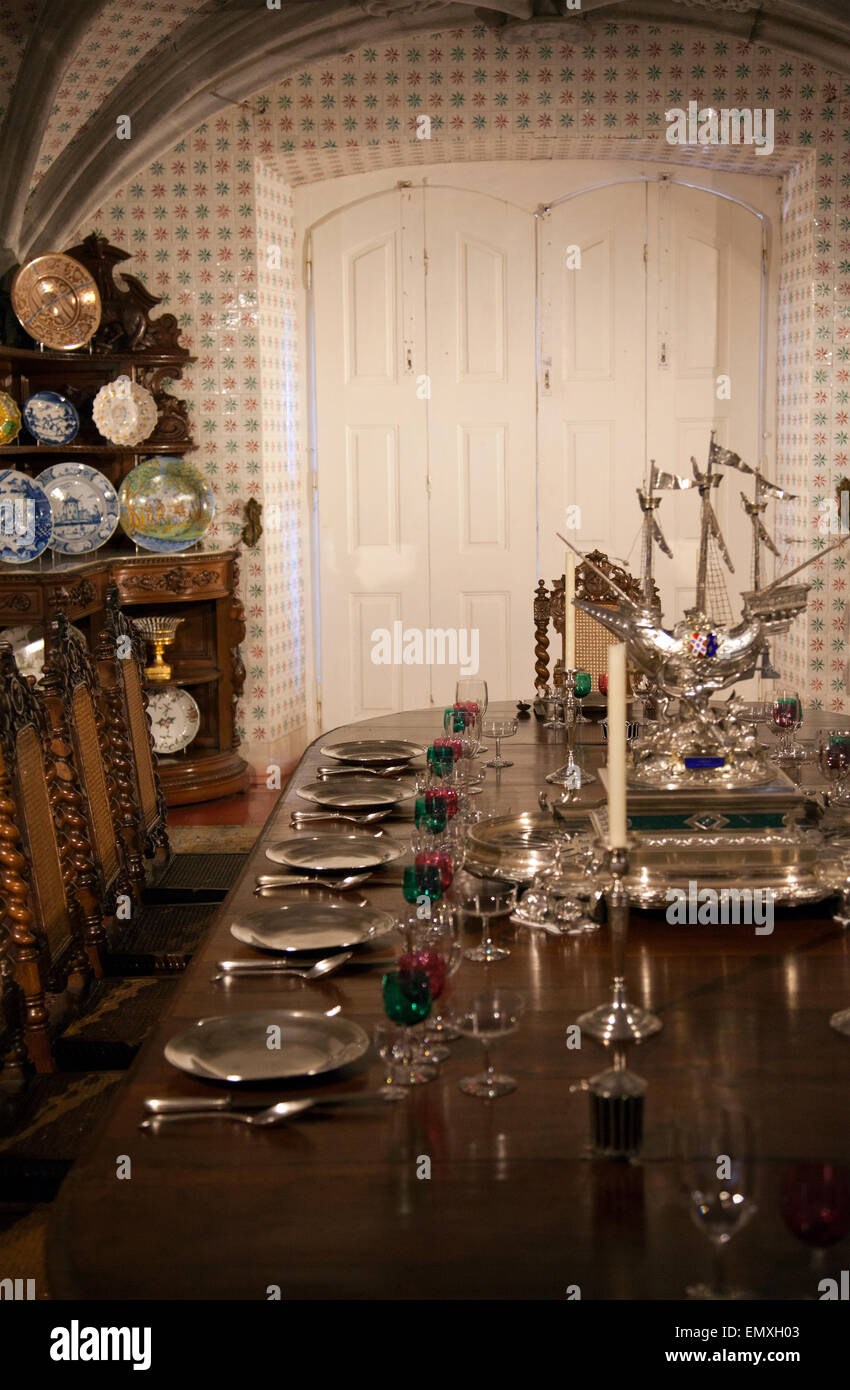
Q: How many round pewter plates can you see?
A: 5